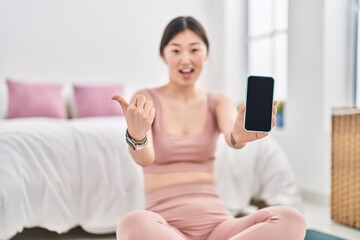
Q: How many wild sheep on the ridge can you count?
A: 0